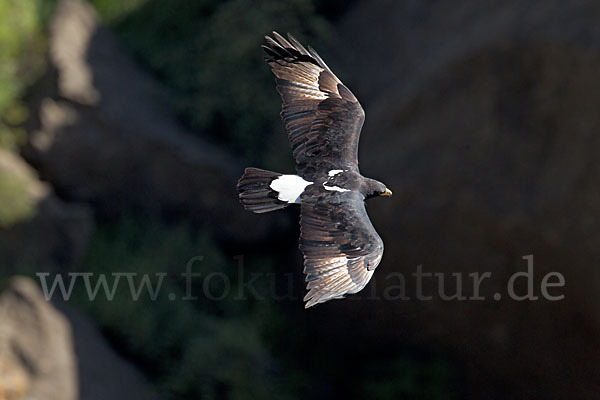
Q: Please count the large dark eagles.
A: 1